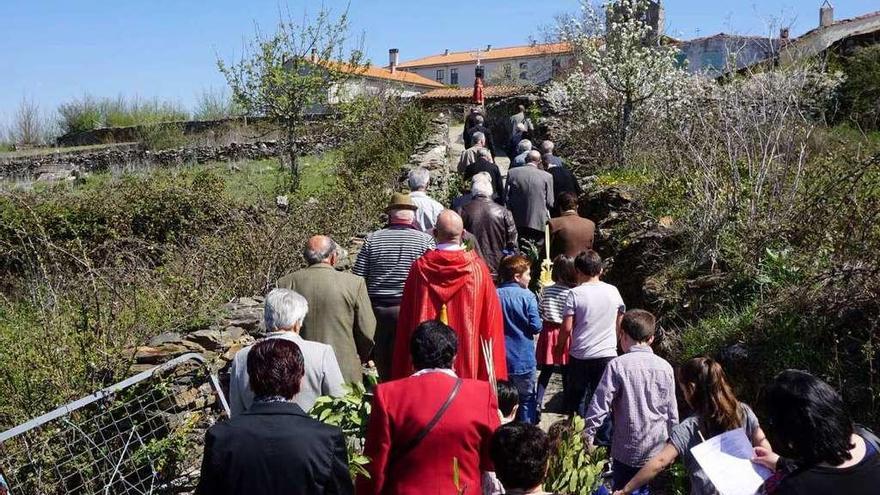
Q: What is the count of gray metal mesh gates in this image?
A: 1